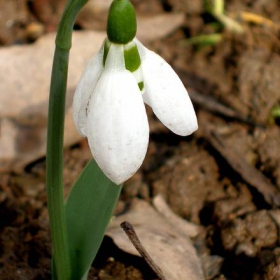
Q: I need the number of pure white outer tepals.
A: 3